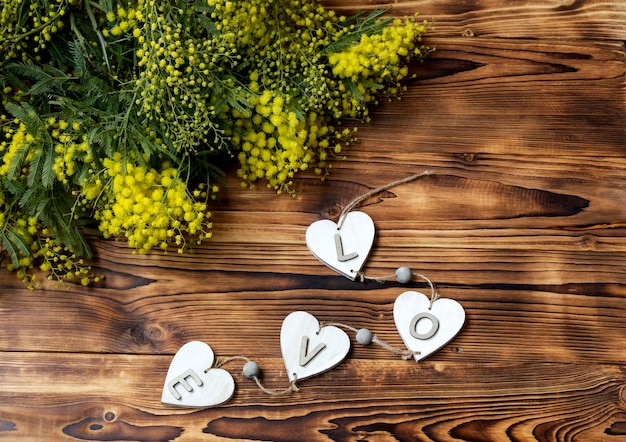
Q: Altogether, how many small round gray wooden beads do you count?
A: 3